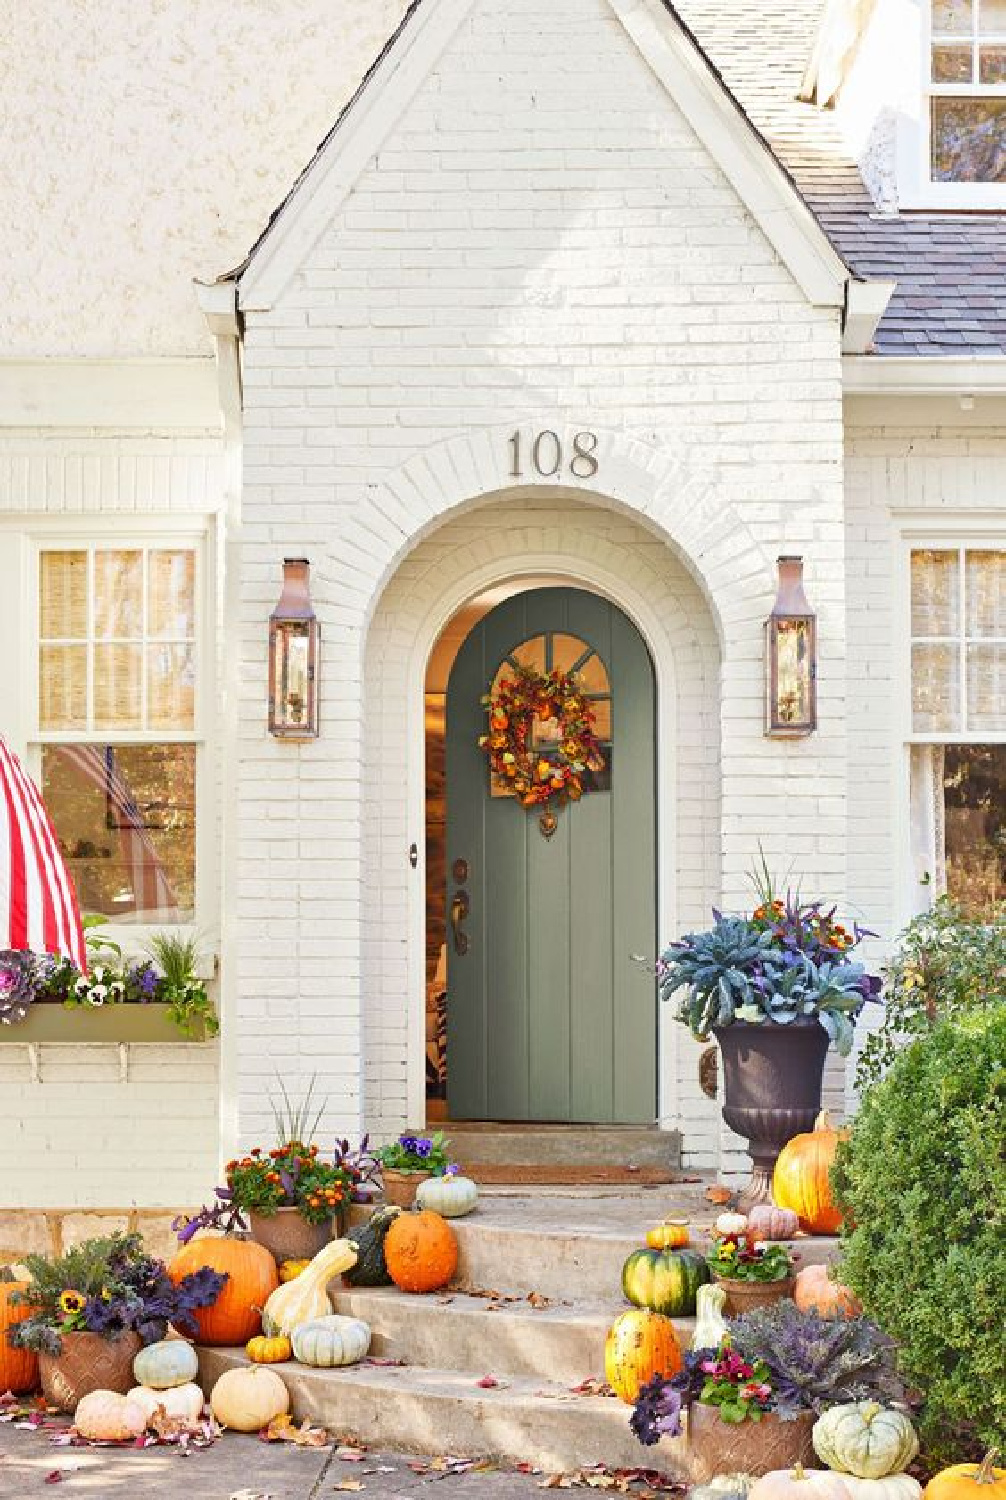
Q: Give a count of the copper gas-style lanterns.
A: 2